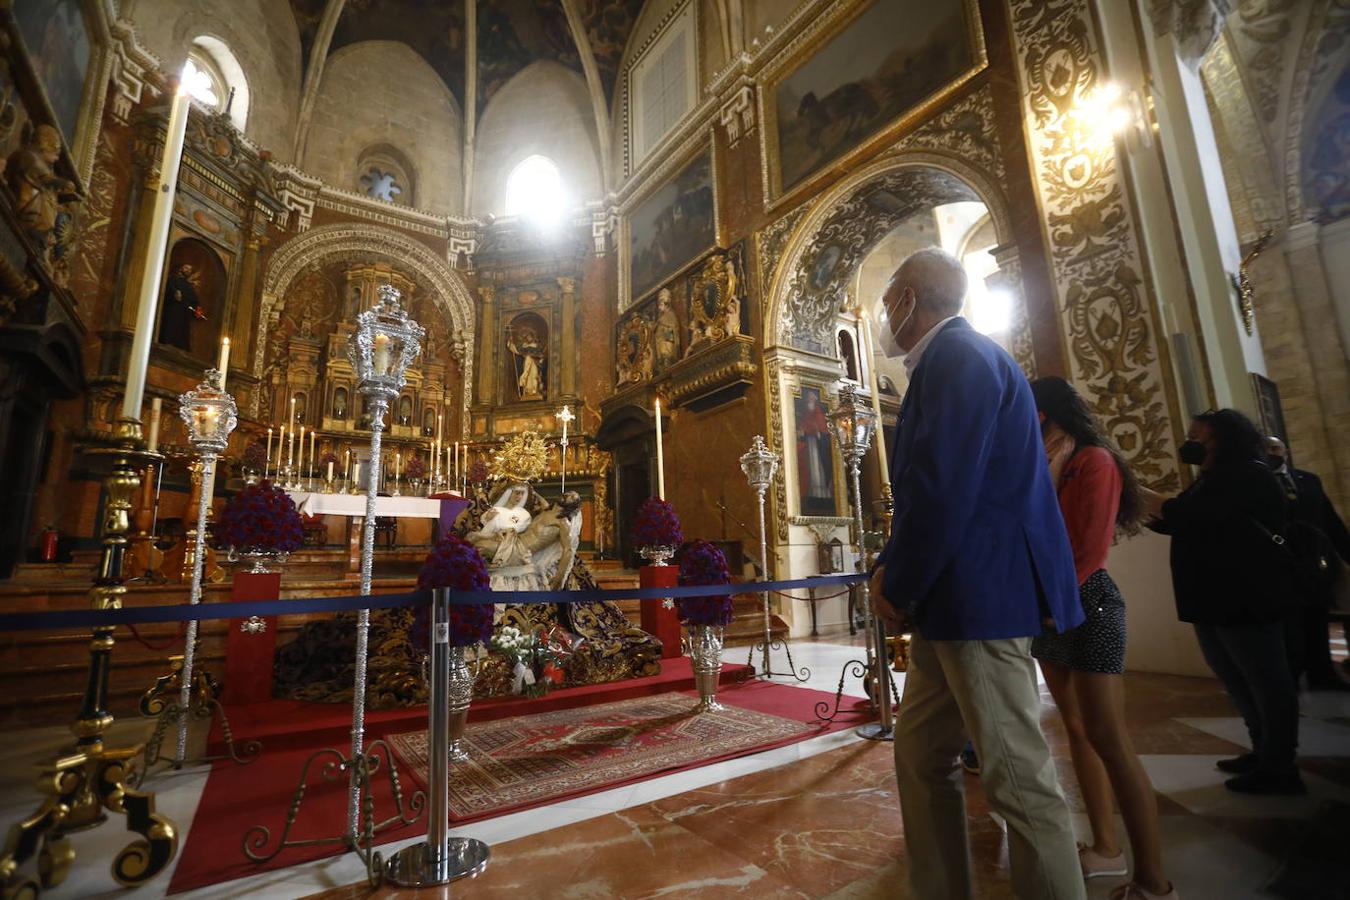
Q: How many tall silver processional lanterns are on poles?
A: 4